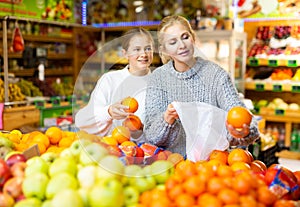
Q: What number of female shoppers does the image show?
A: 2